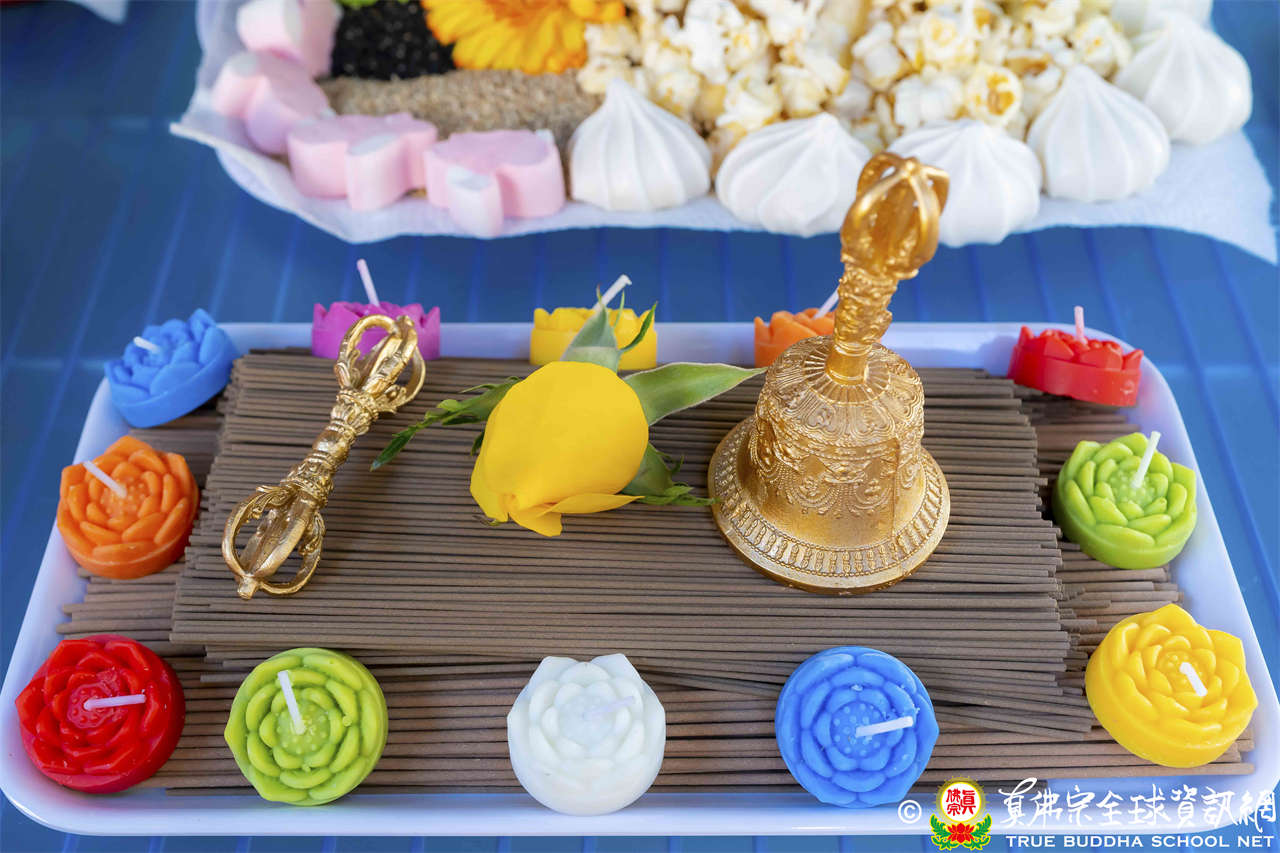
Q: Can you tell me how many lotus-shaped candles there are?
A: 12